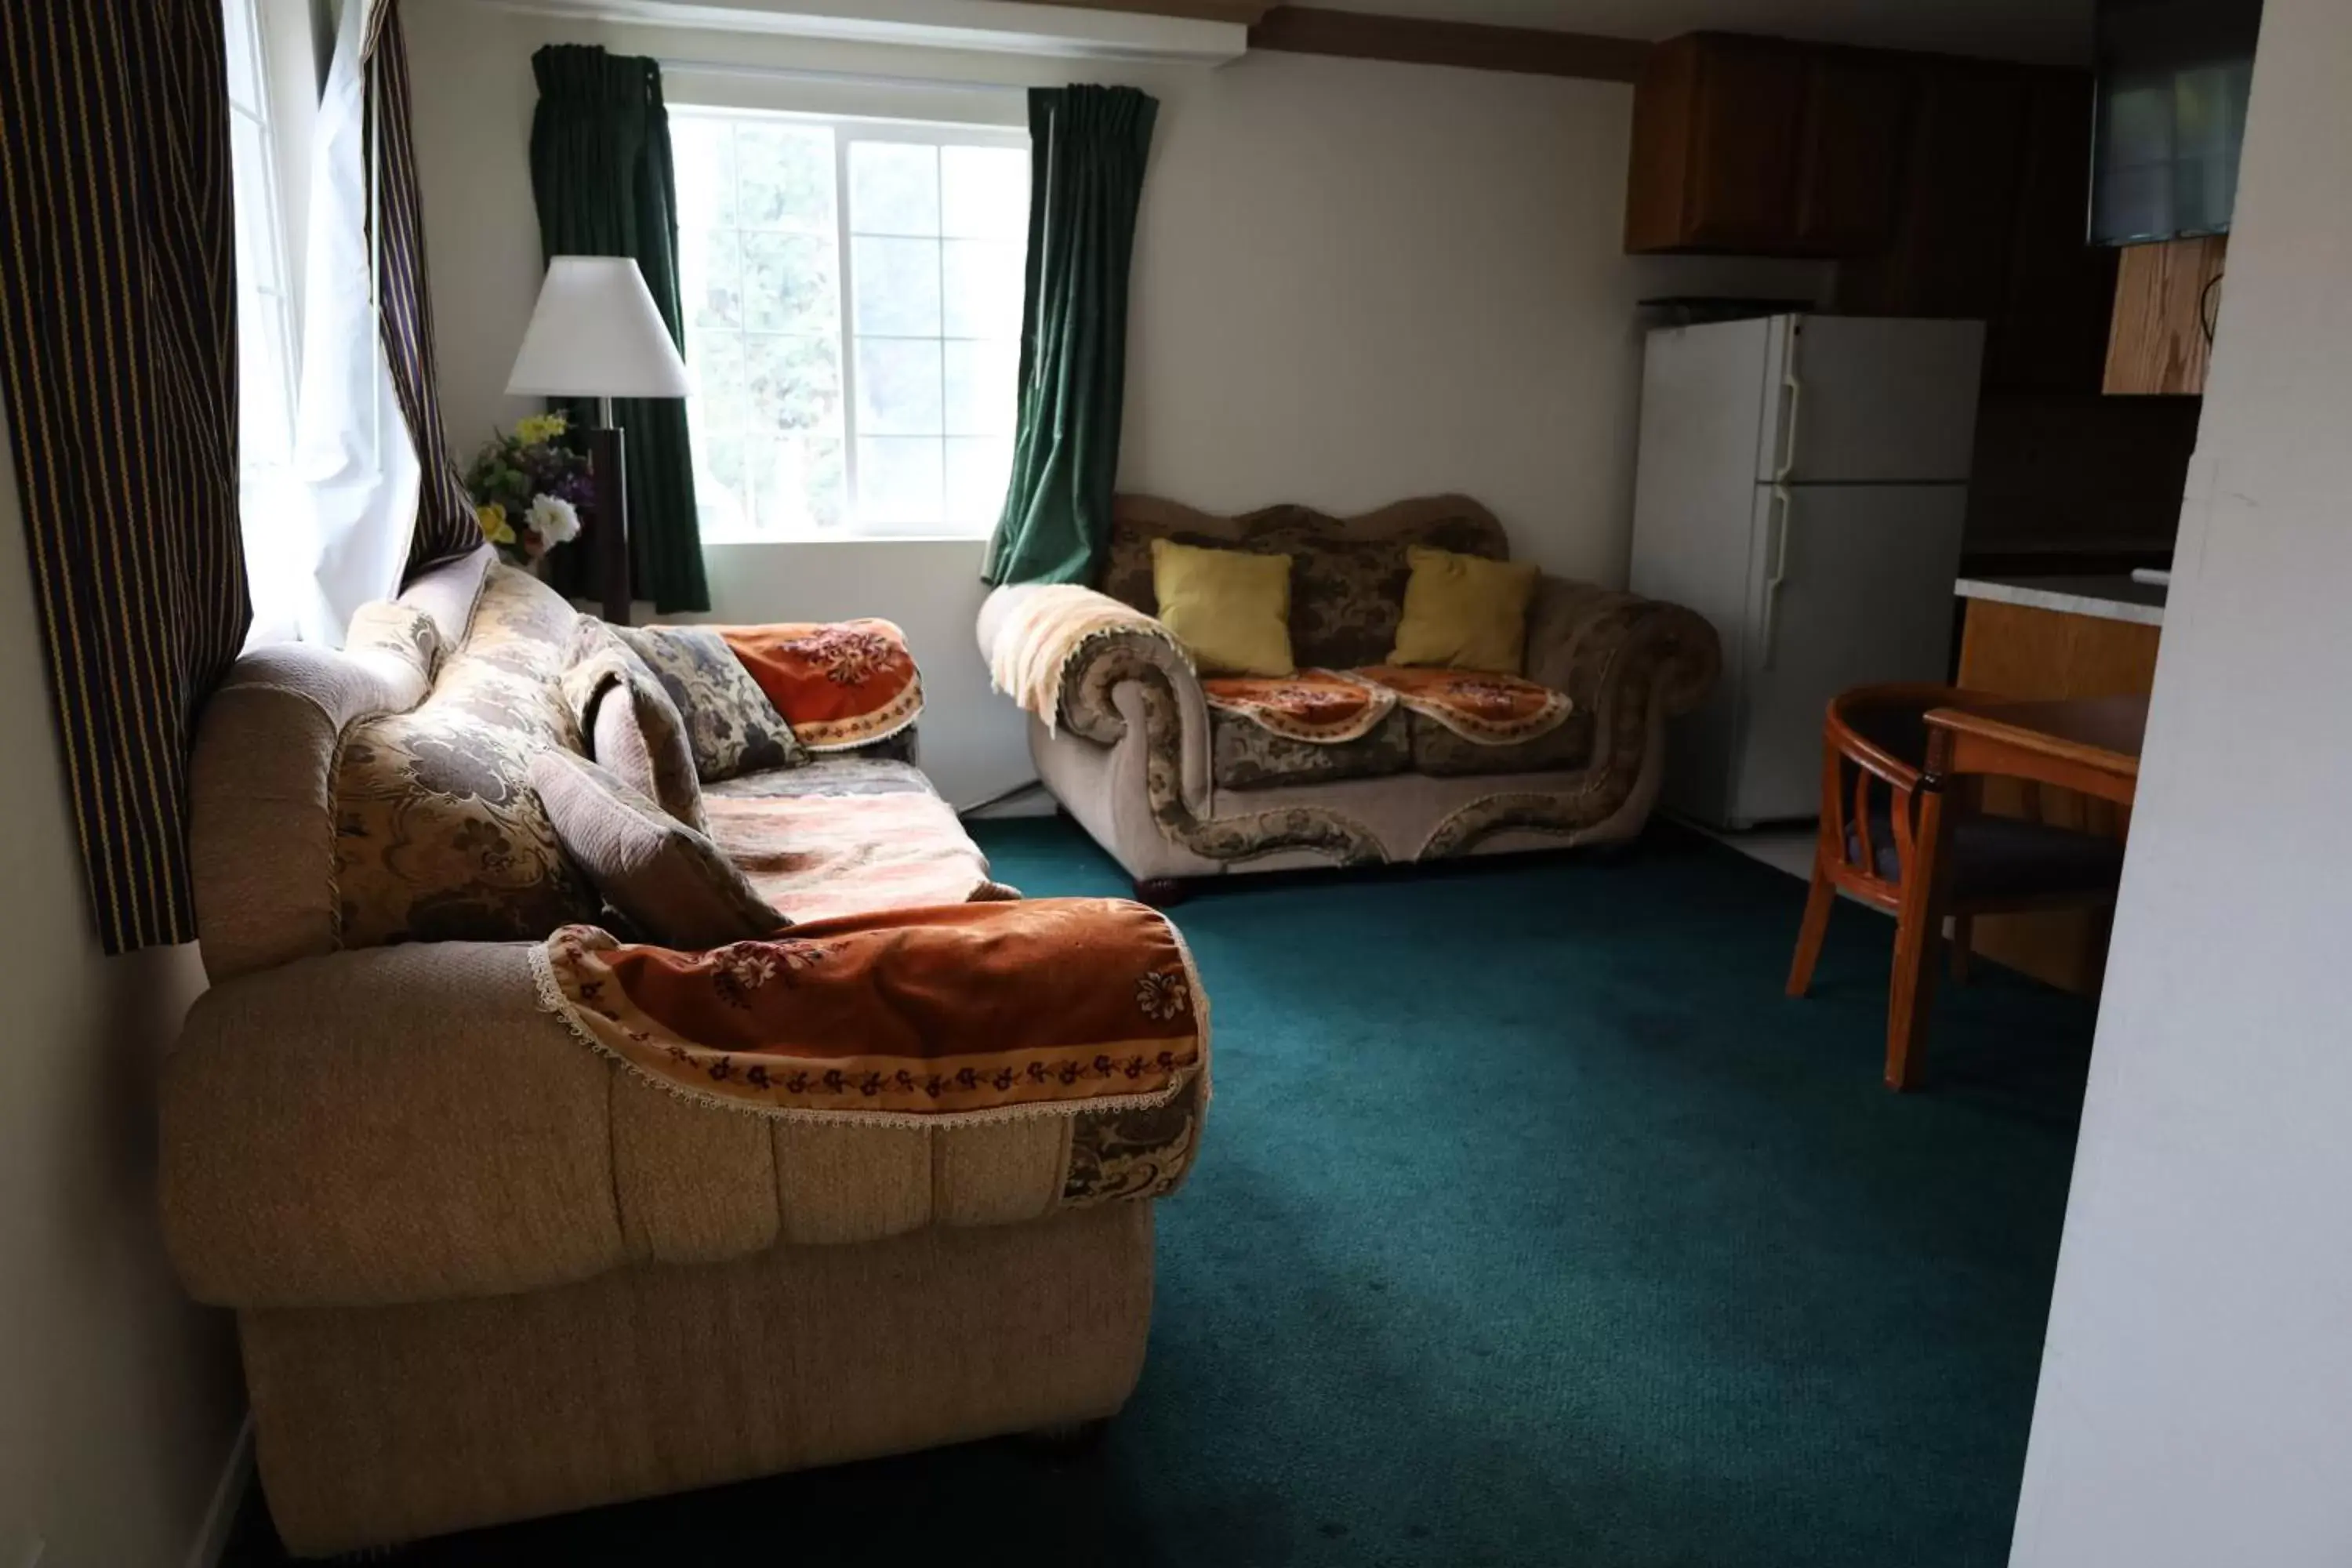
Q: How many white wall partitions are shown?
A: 1